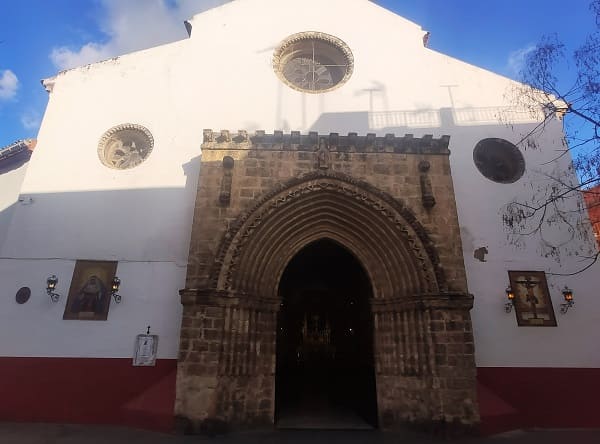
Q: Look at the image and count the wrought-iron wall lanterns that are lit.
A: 4